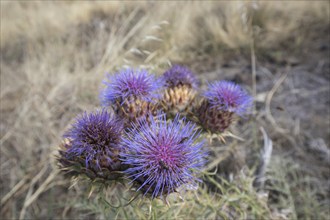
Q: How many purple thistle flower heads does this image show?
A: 5